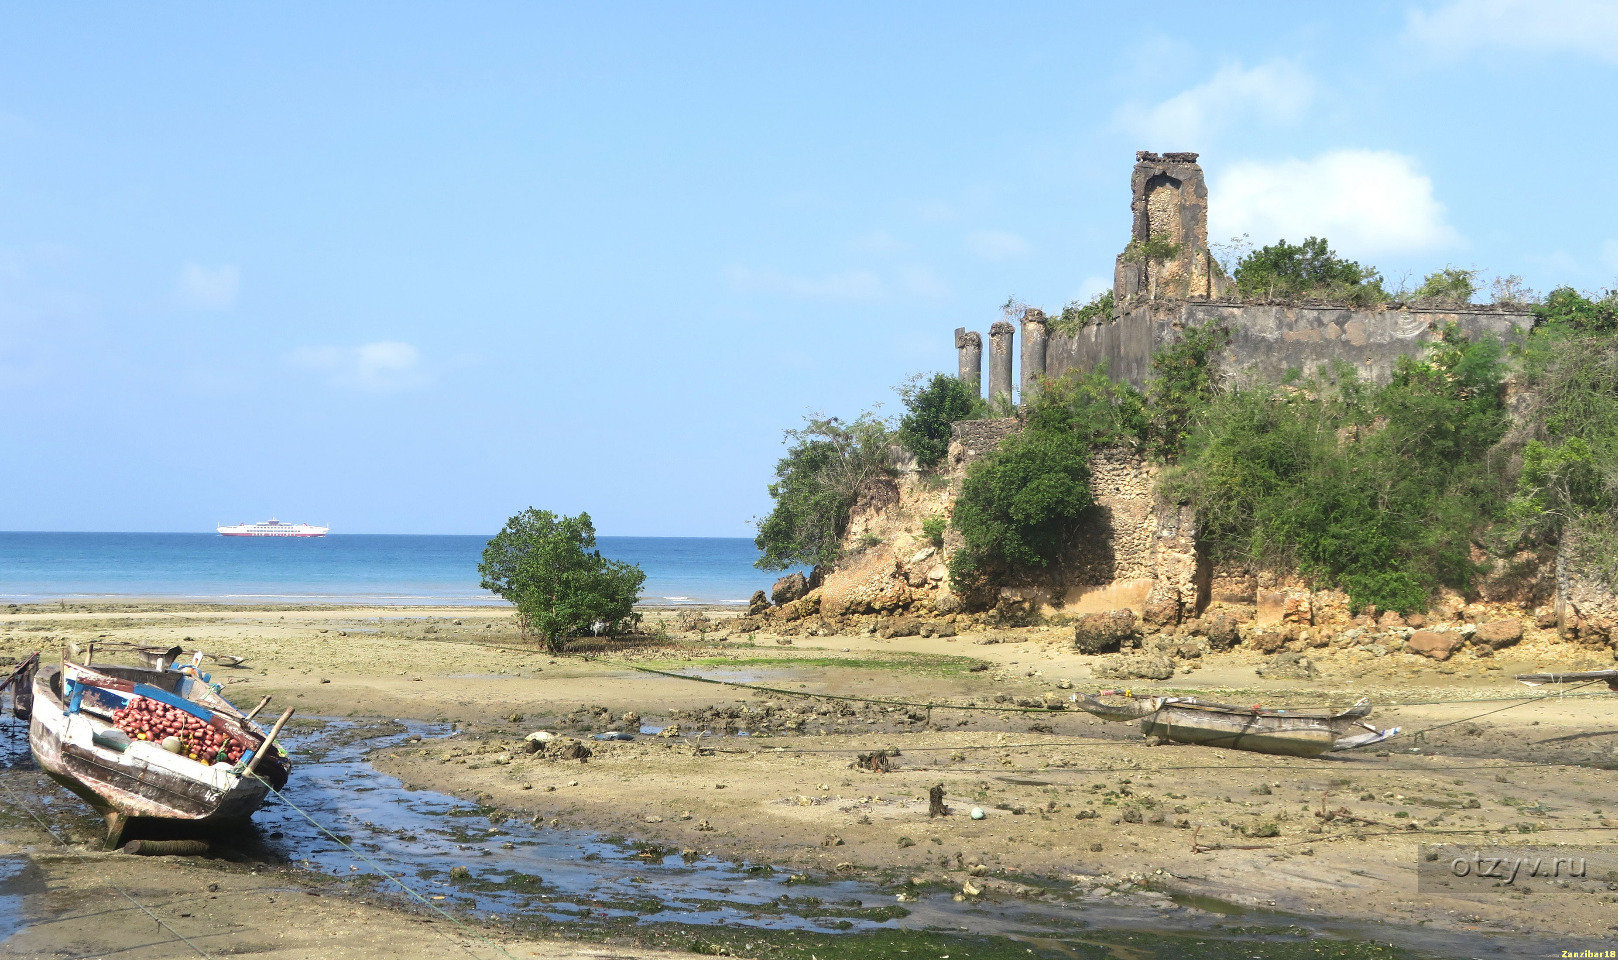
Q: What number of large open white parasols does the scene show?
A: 0